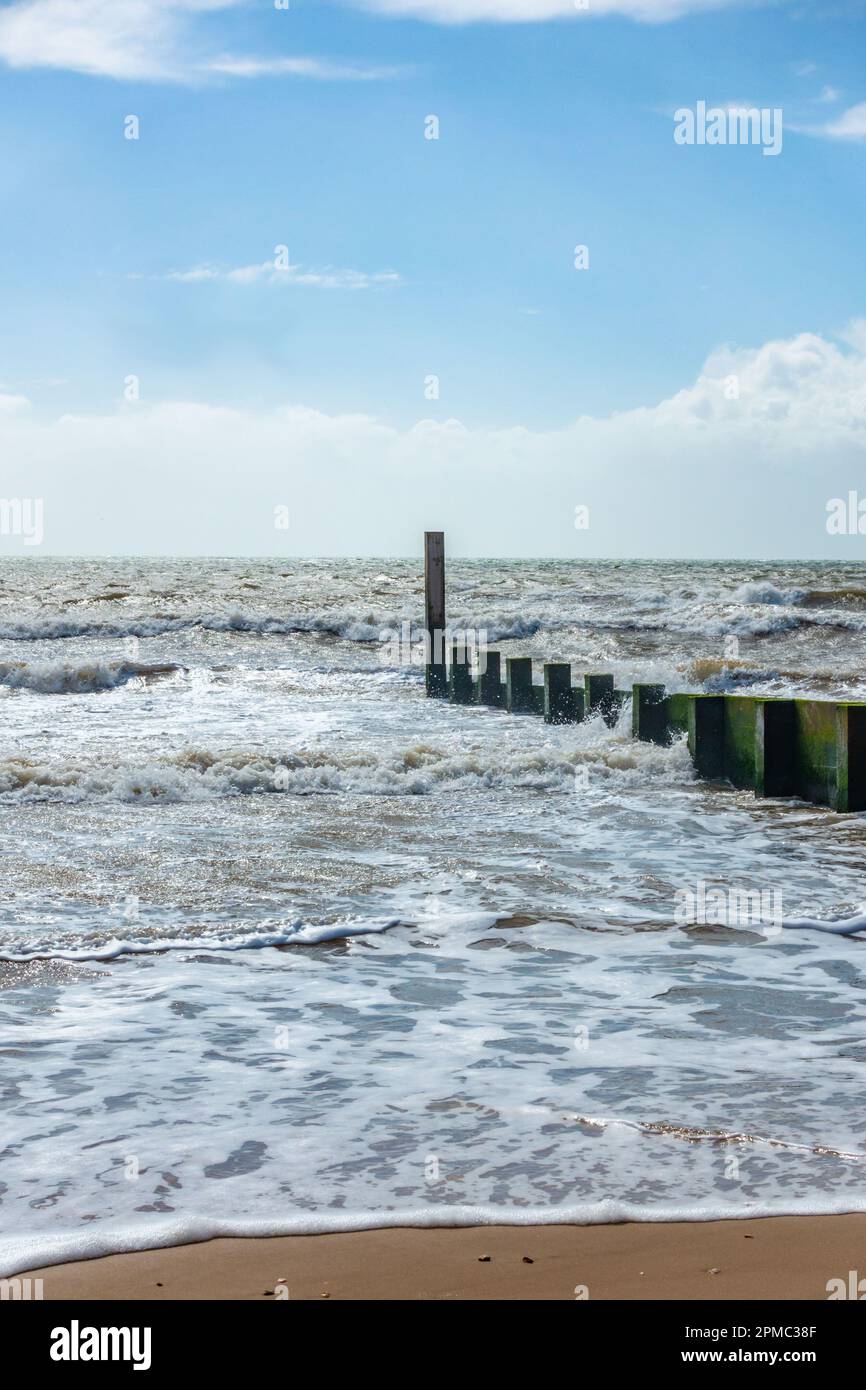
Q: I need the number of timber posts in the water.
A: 10